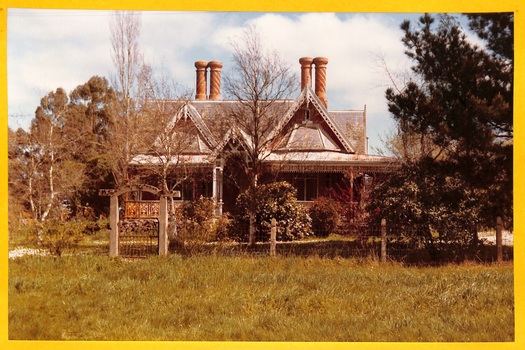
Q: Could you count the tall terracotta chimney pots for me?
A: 4